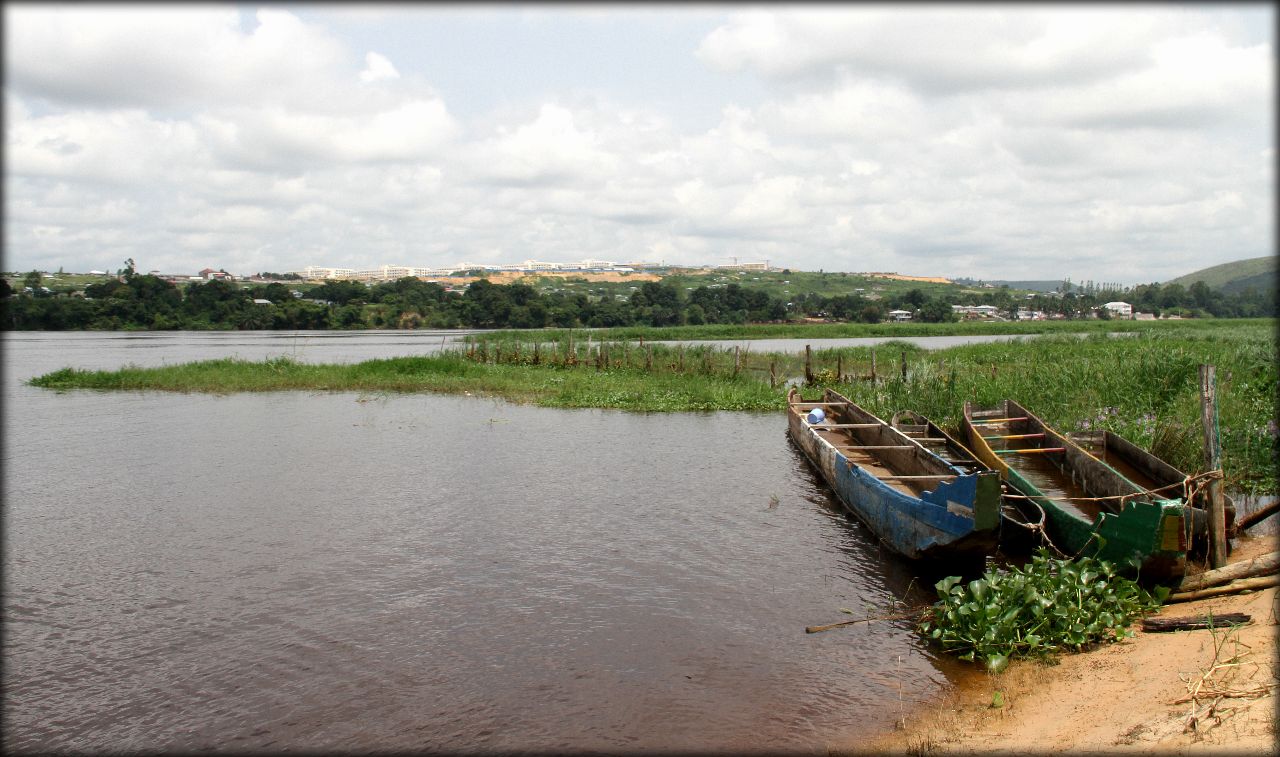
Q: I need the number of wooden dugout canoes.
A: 4